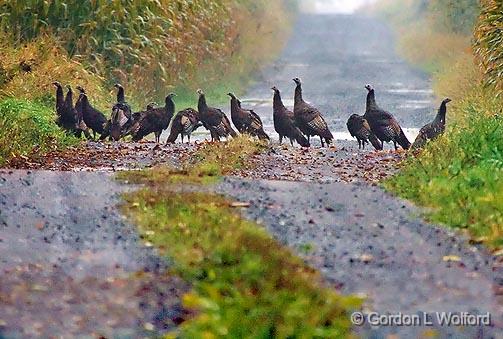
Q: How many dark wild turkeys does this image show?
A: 14